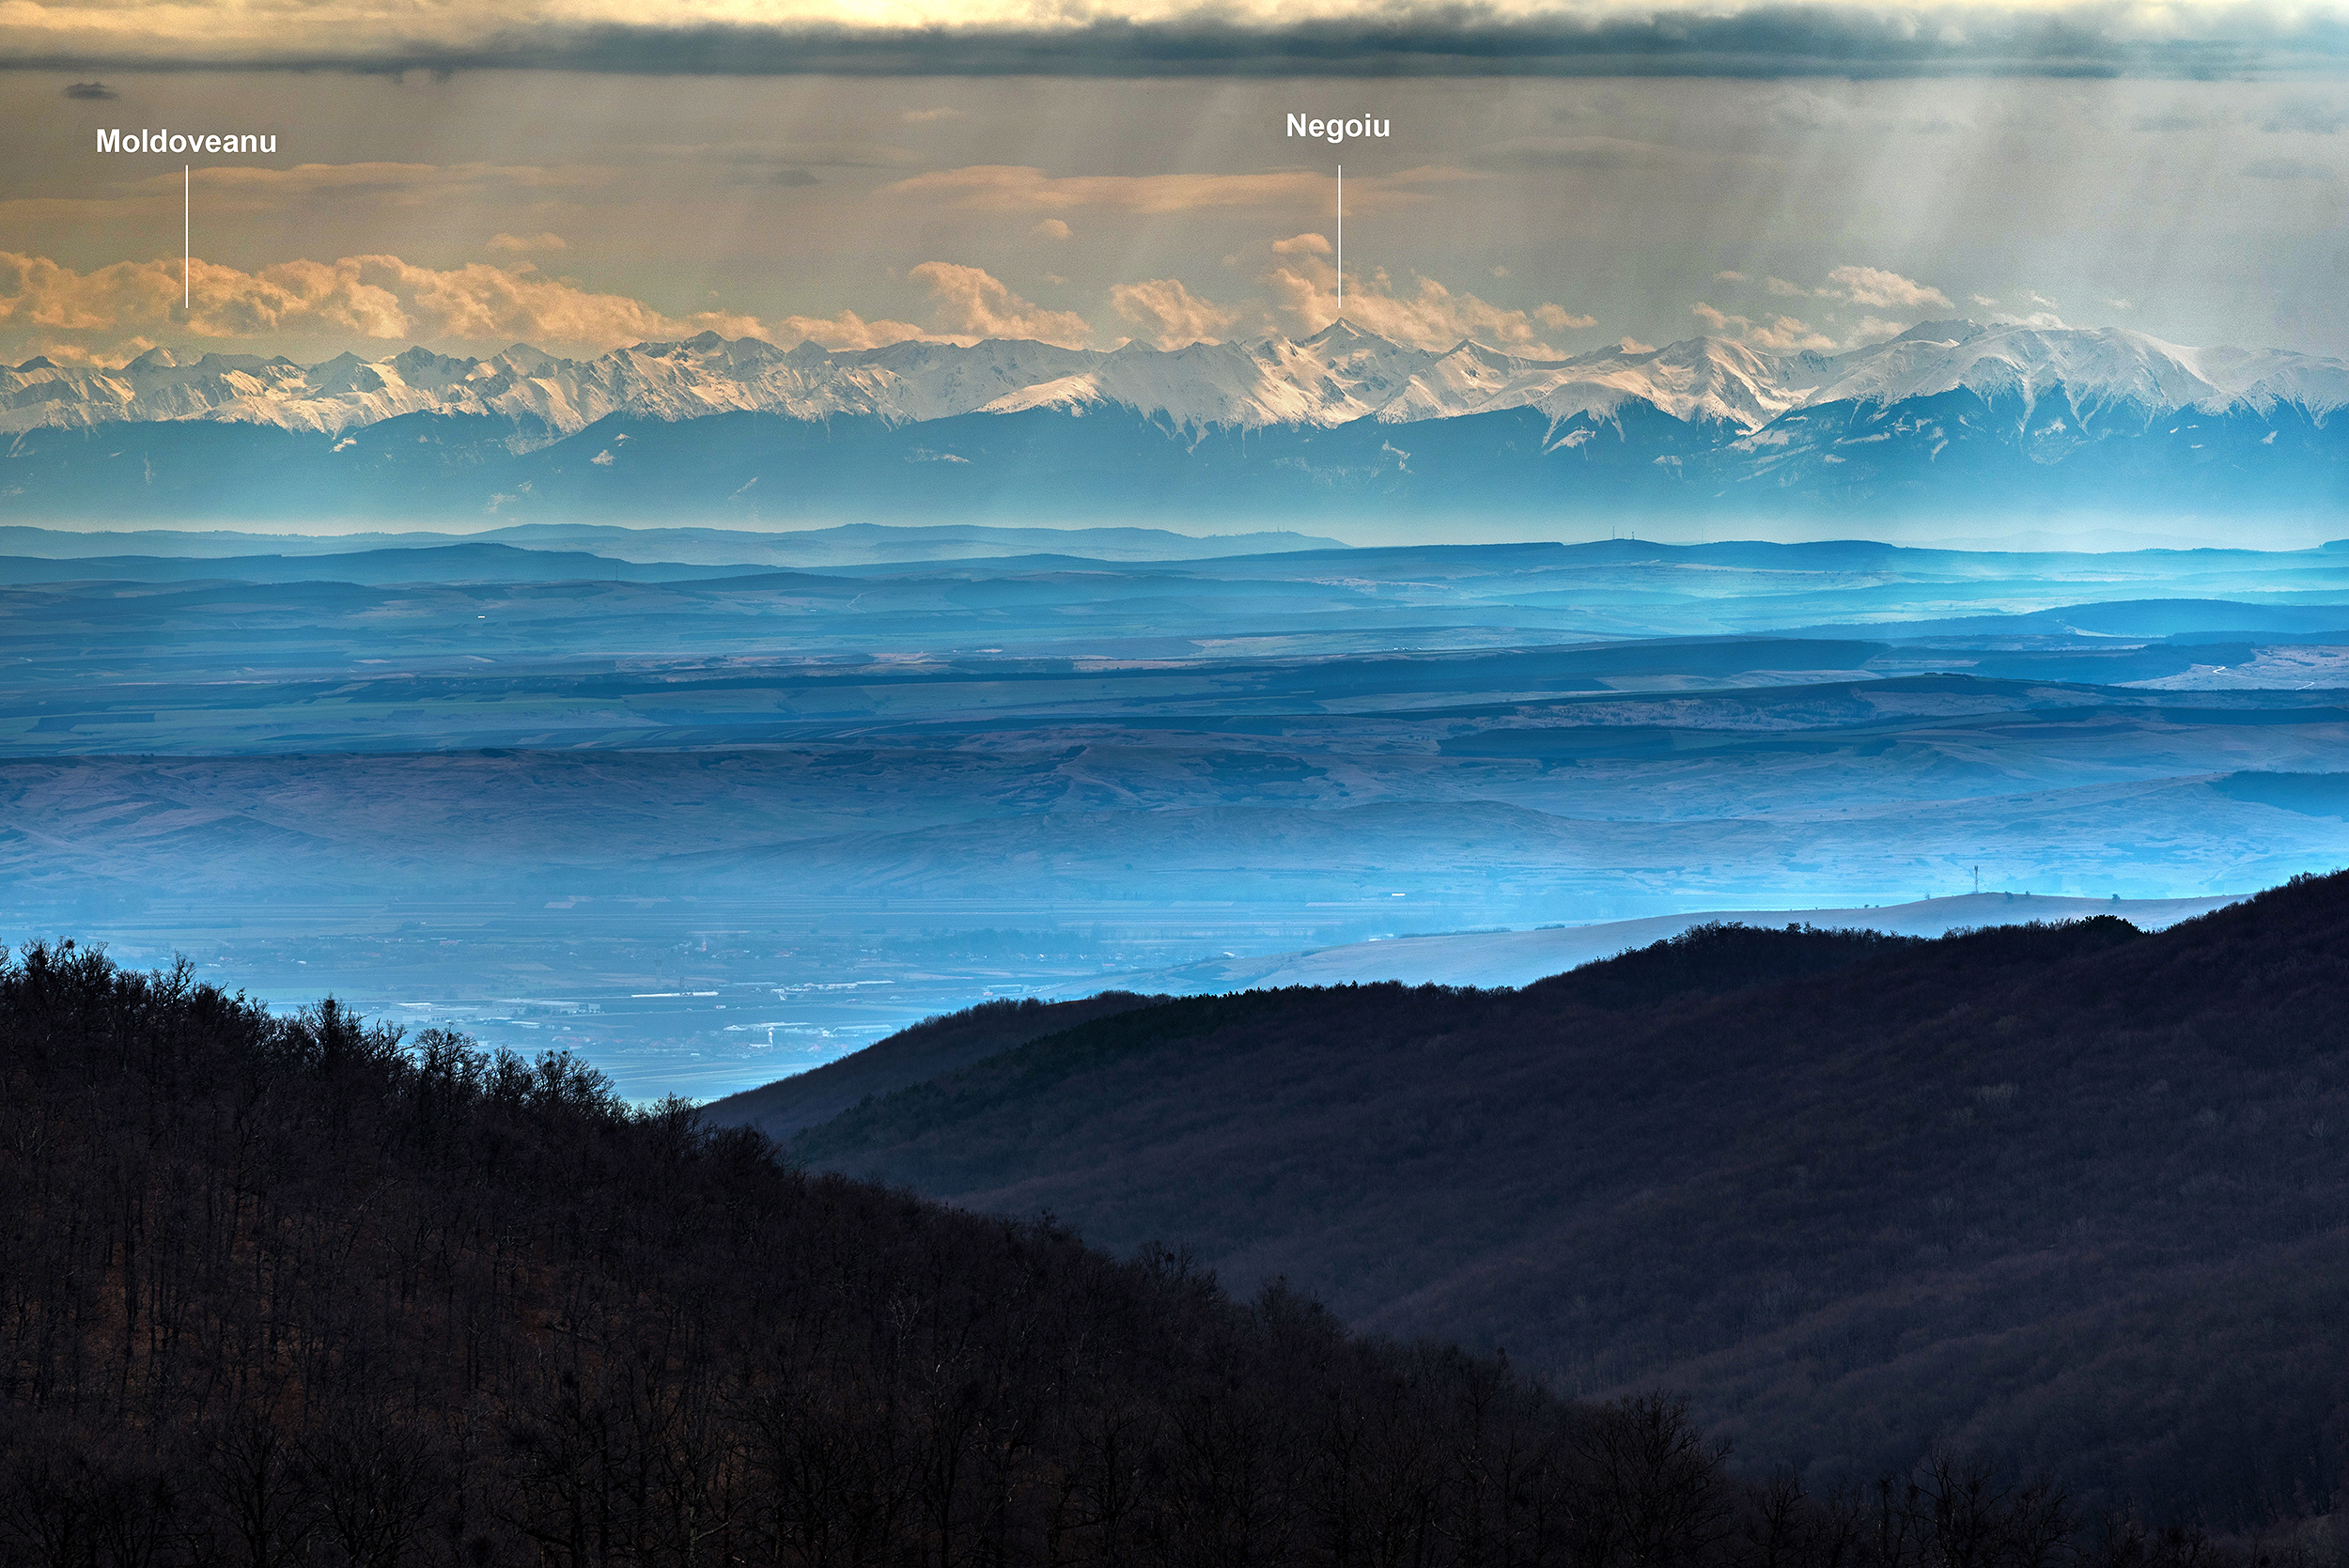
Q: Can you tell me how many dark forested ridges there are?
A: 2